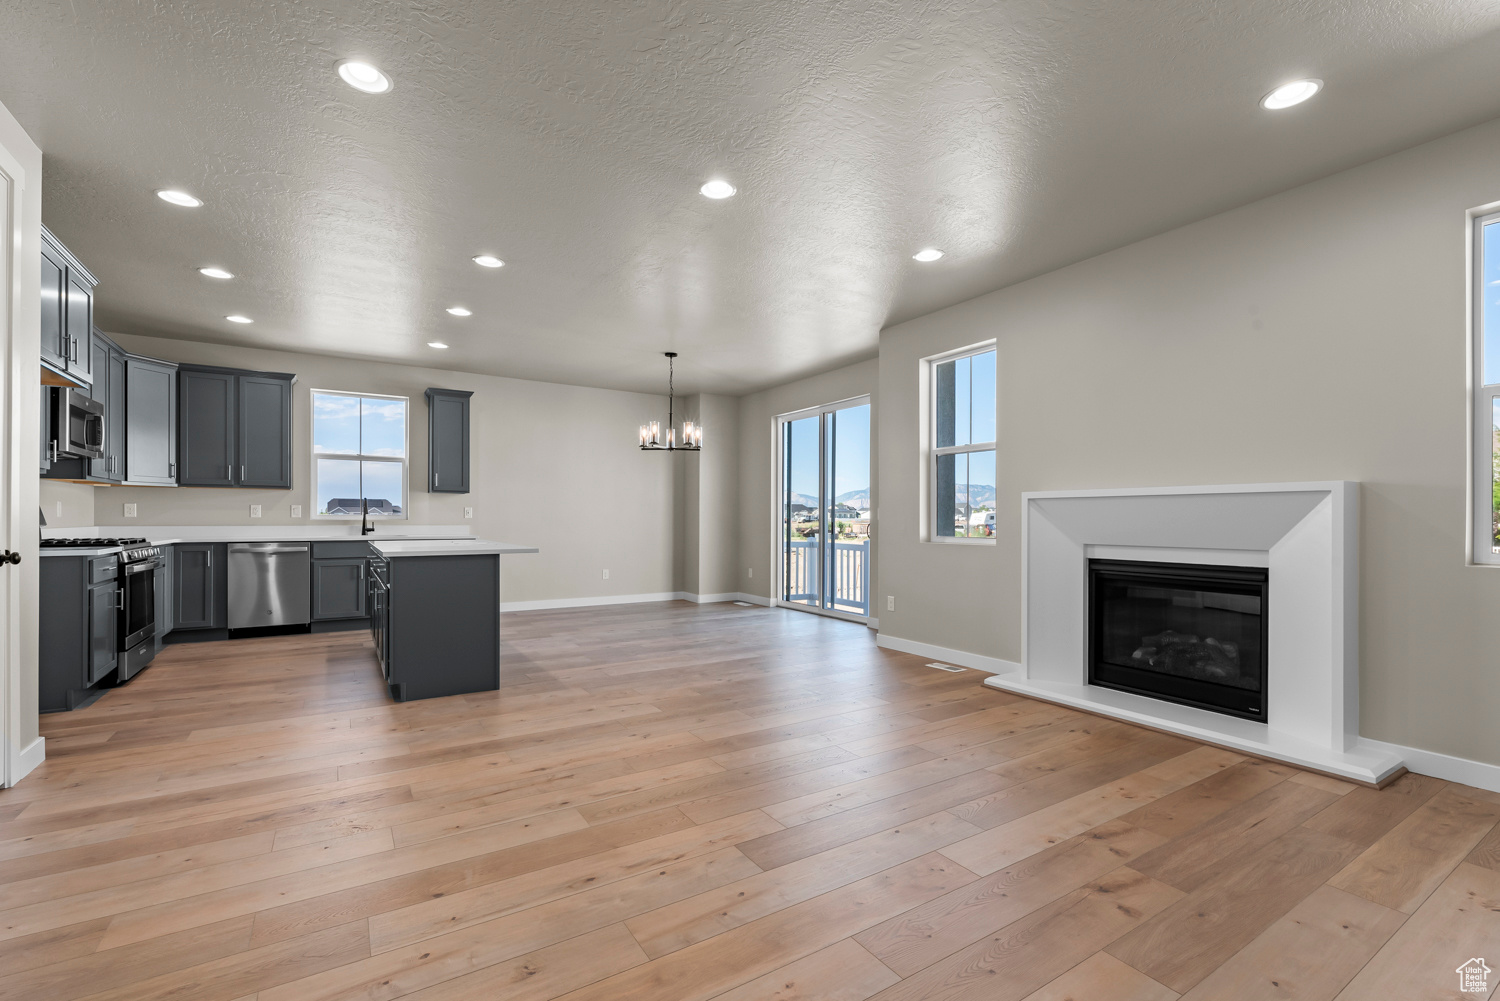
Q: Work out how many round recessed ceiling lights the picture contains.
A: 10